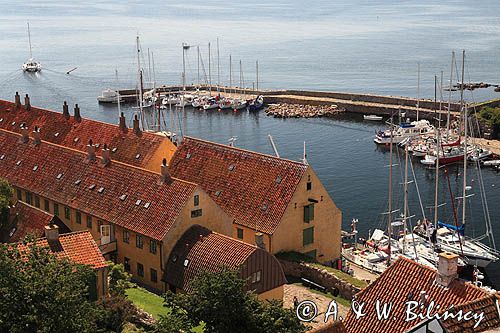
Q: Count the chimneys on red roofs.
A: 14